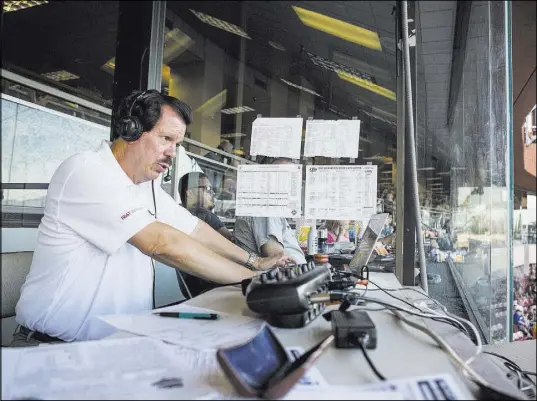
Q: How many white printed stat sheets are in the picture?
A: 4